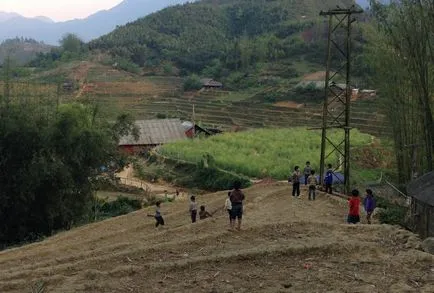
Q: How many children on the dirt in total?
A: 11